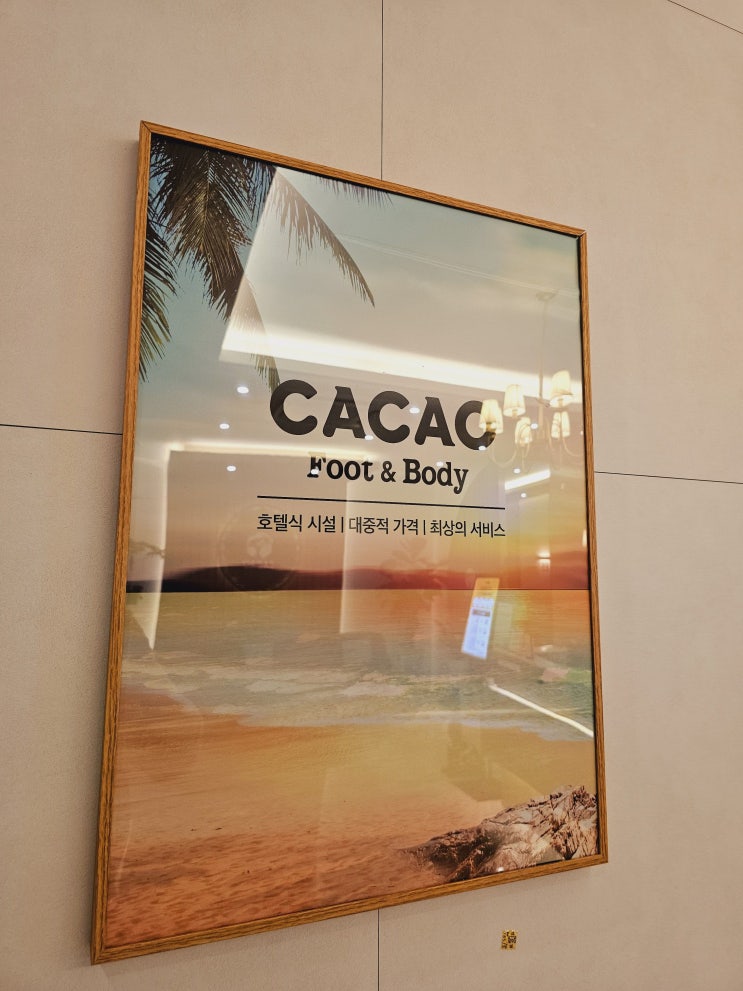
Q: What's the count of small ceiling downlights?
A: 11